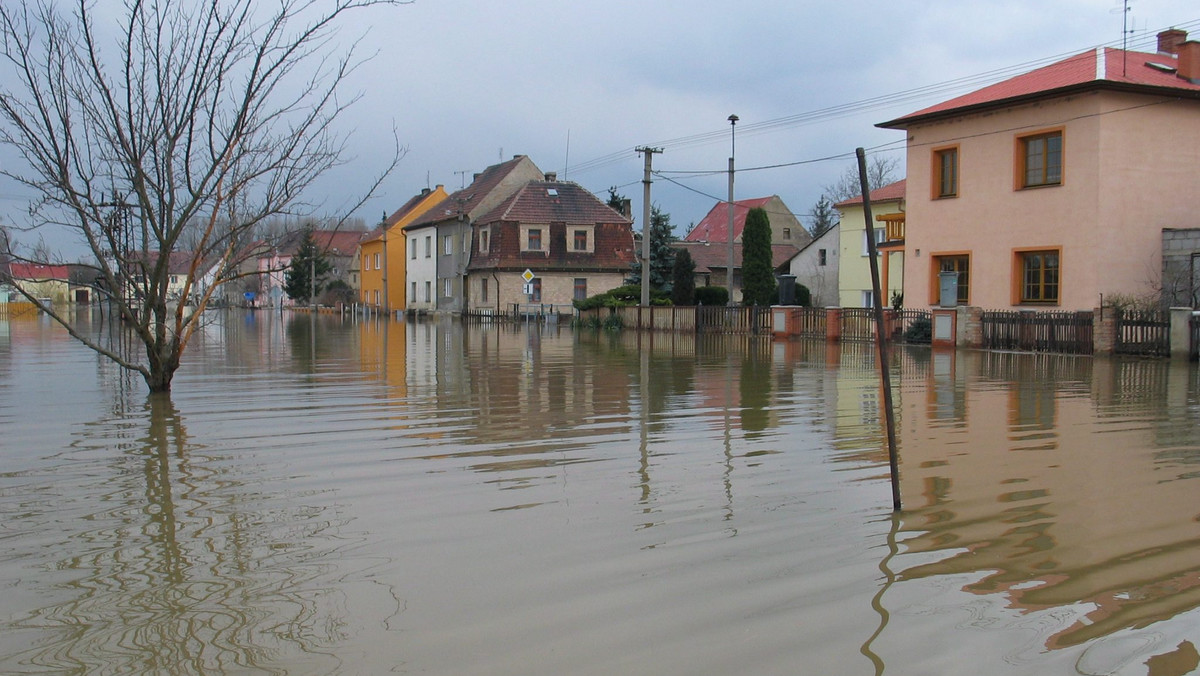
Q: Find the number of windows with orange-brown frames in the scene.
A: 4